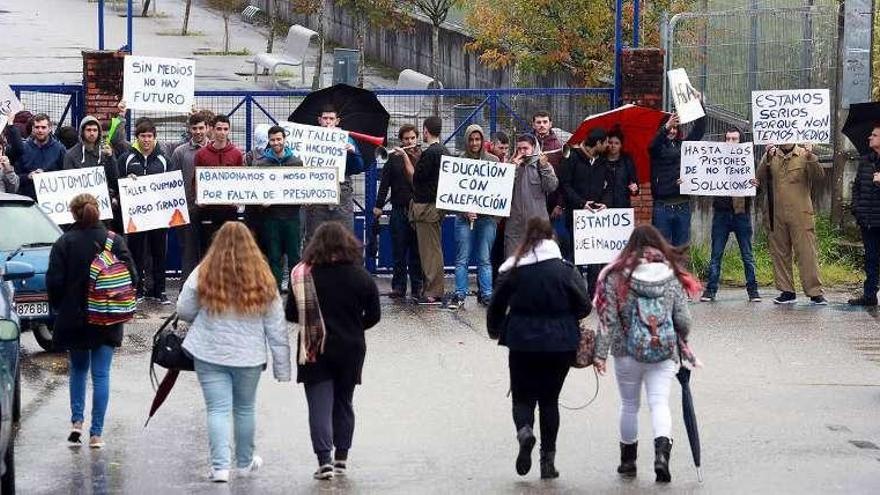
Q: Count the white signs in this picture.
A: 11